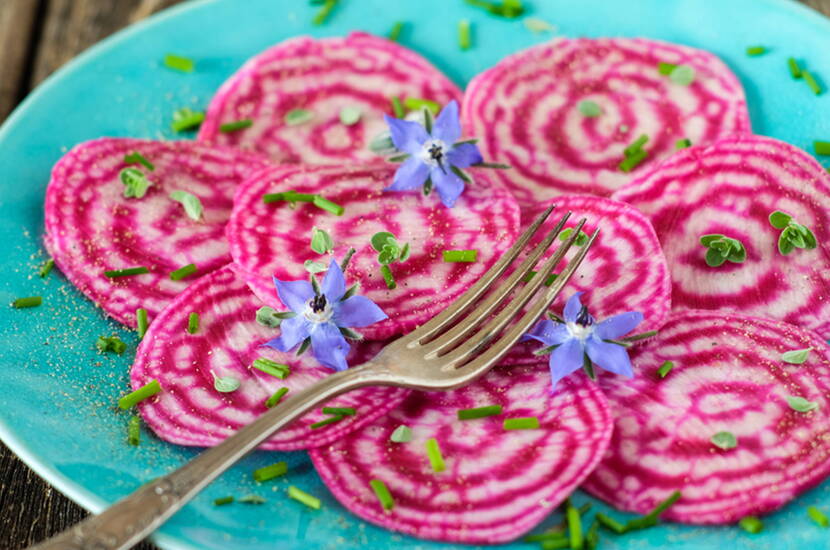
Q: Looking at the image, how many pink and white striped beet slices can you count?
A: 9